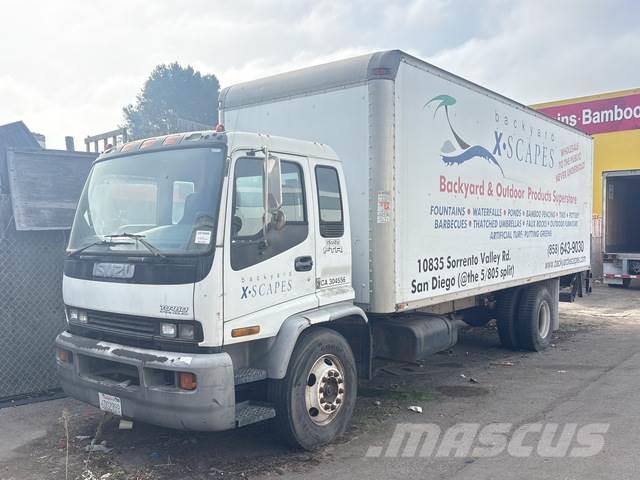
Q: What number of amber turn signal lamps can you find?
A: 3